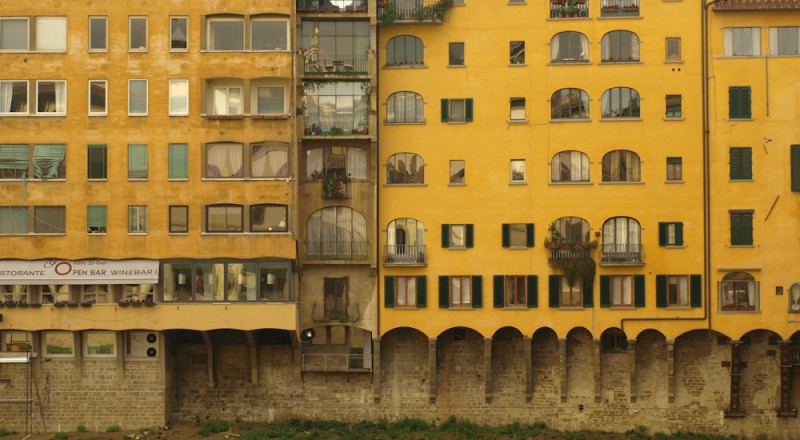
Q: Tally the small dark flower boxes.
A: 10